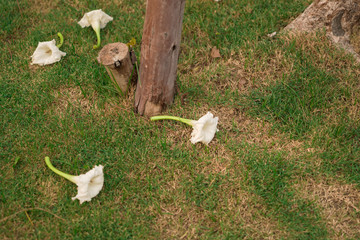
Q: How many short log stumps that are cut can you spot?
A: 1